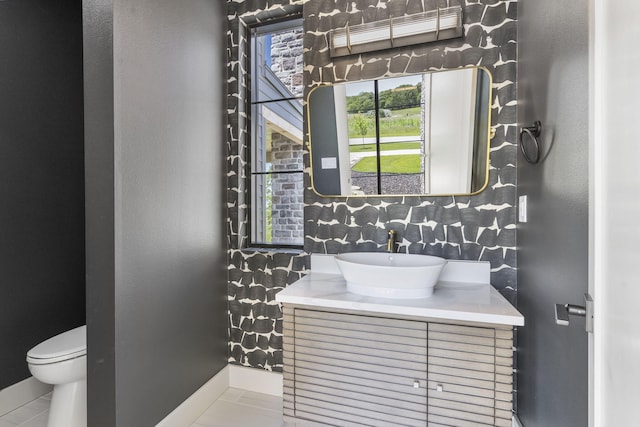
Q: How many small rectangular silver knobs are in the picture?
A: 2